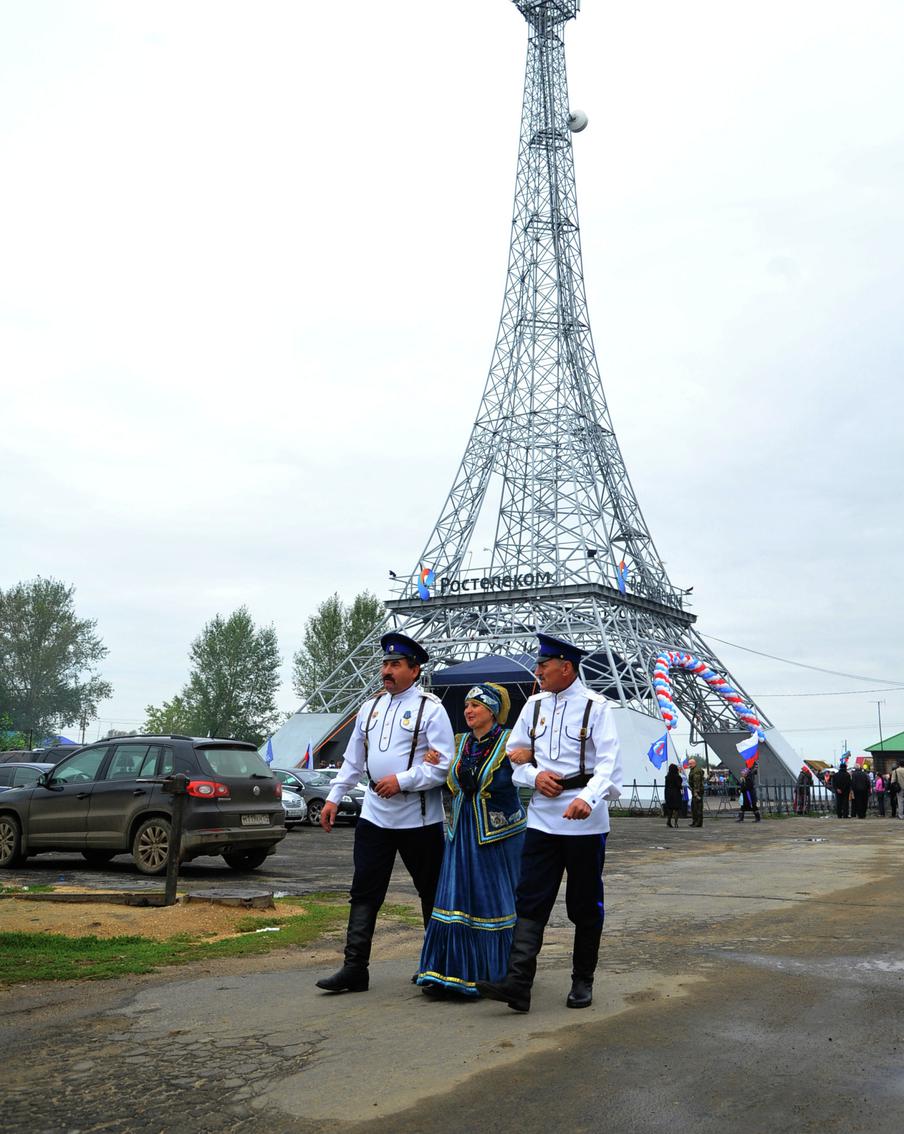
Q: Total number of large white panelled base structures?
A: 3